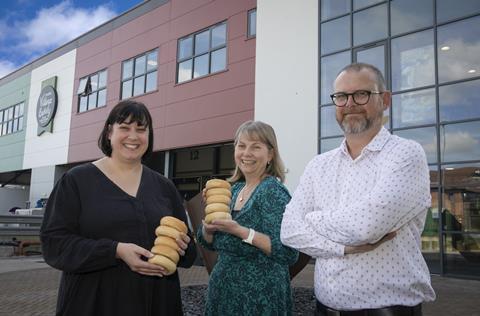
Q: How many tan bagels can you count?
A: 10